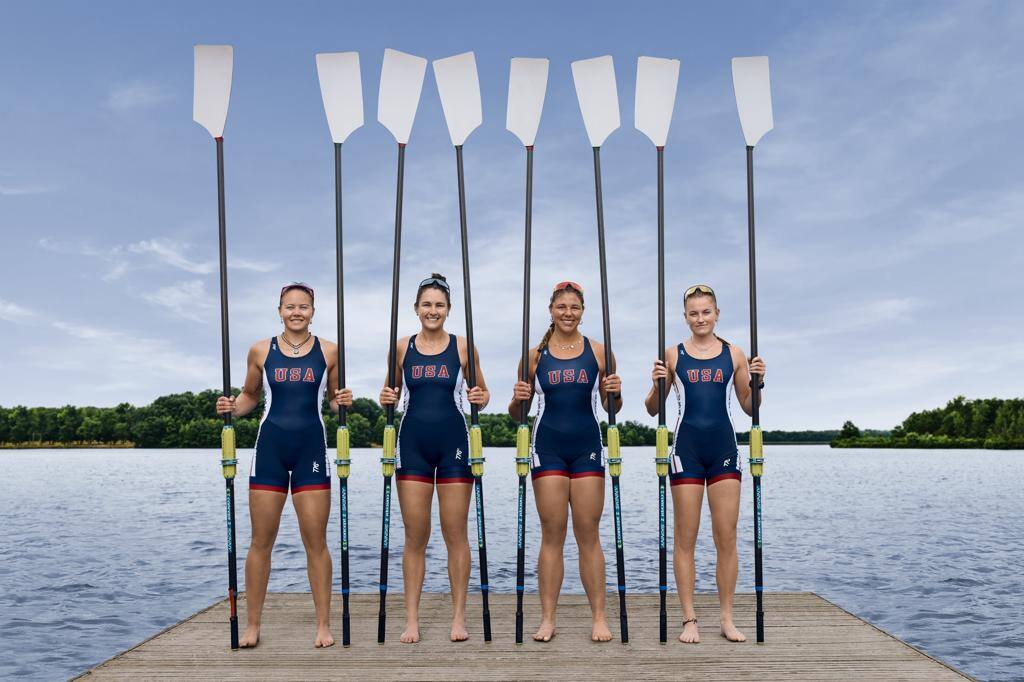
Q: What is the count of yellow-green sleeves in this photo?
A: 8